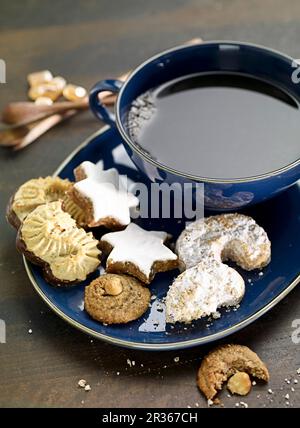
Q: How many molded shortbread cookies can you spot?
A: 2